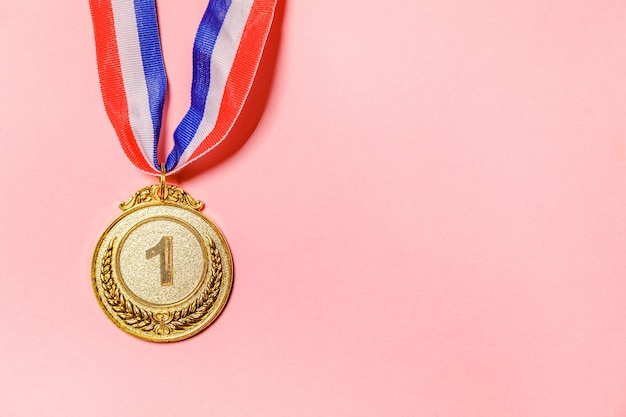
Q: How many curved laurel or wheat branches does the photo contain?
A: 2